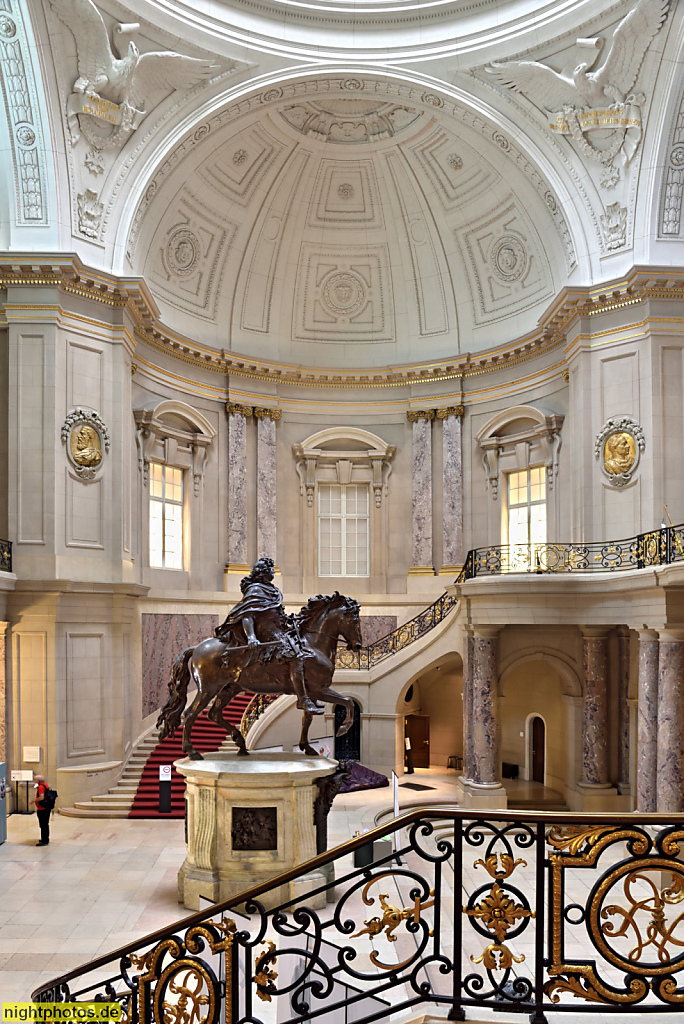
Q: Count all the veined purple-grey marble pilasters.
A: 4